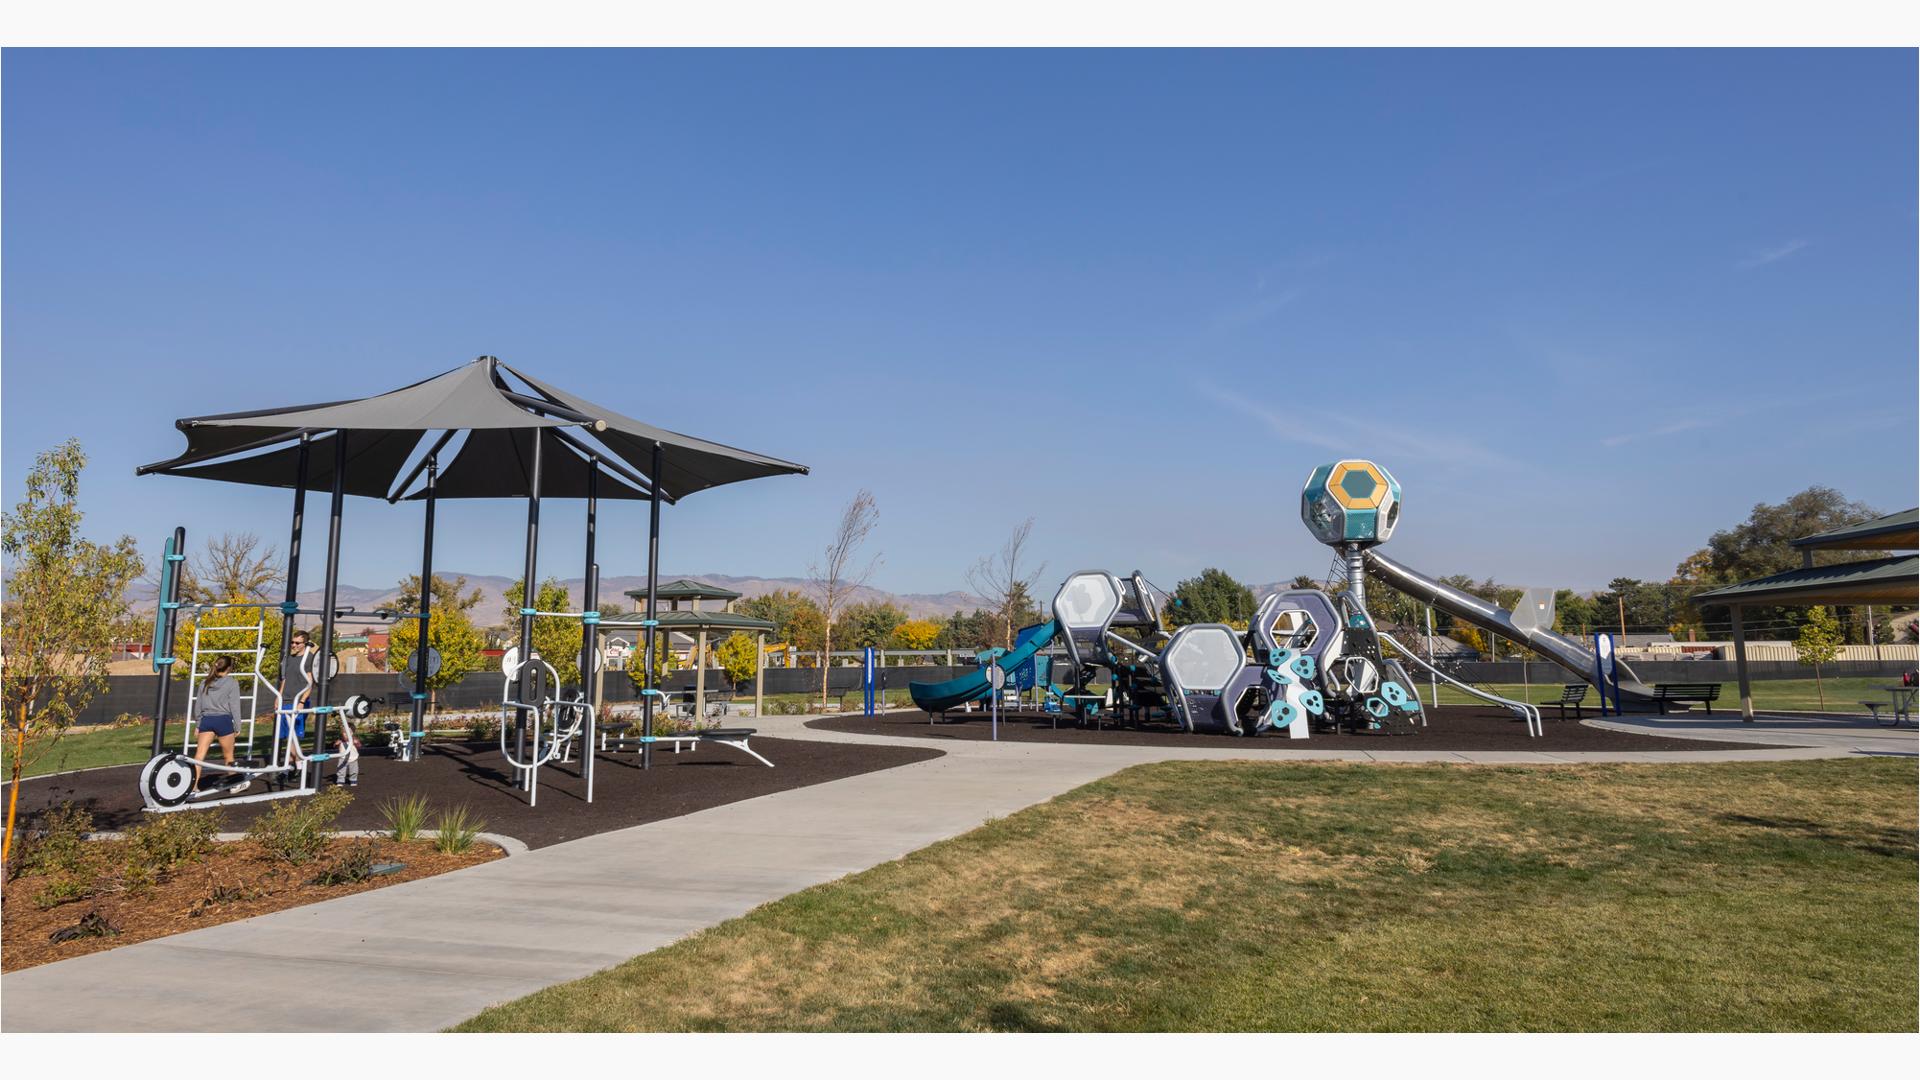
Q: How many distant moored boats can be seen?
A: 0